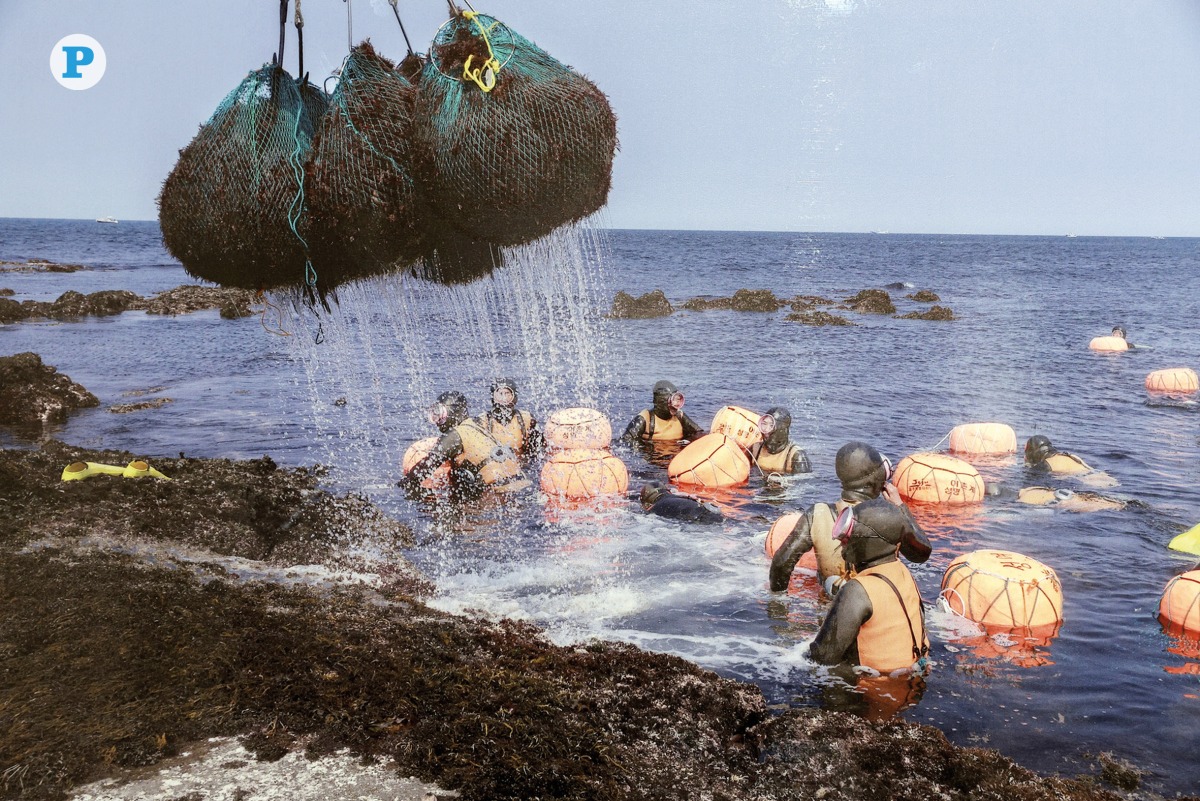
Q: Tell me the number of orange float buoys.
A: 12